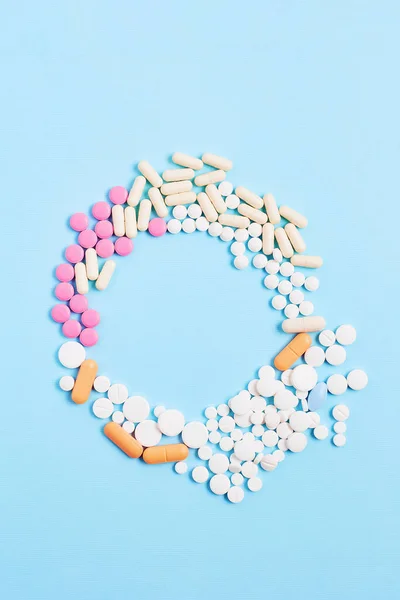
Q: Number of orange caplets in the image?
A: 4